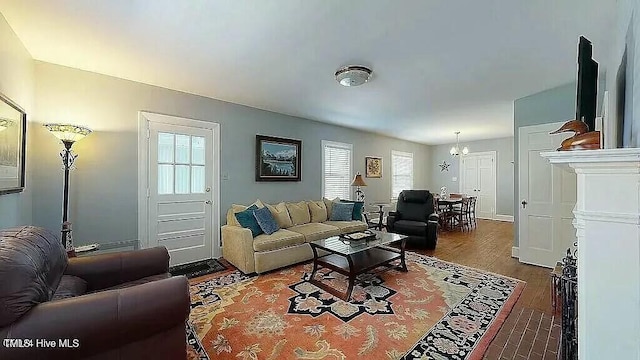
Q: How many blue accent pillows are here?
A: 4